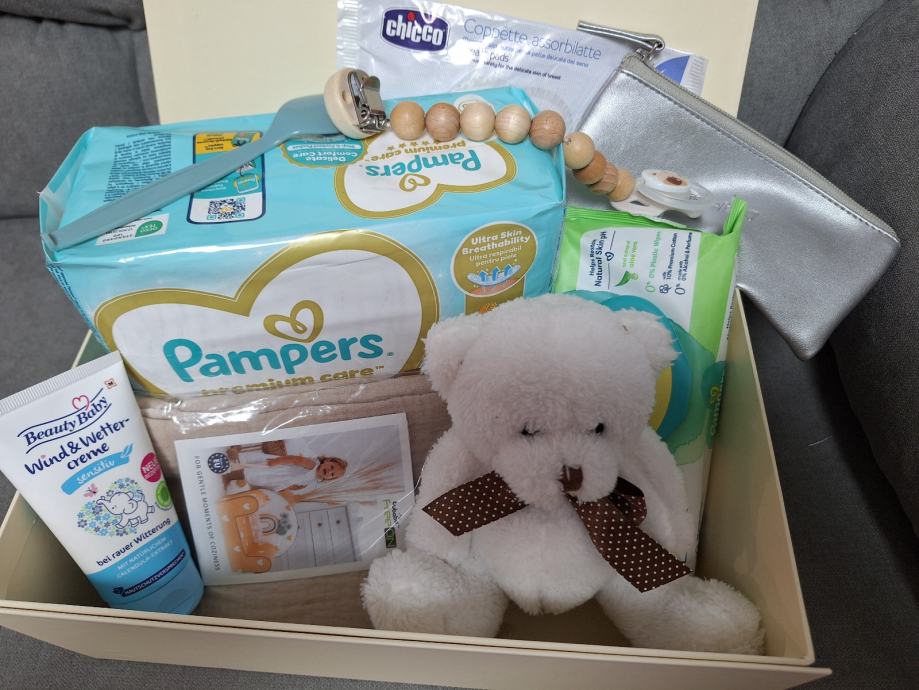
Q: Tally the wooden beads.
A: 9